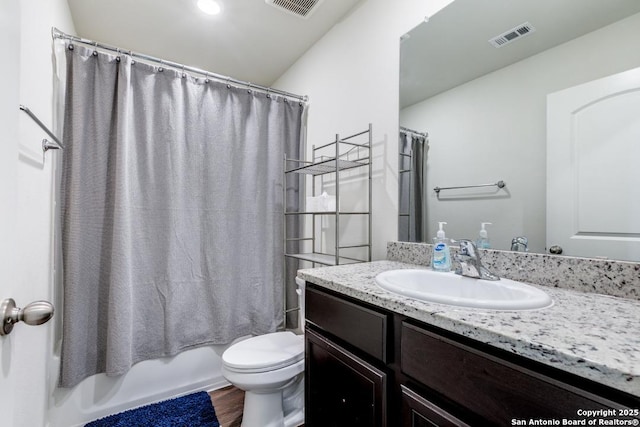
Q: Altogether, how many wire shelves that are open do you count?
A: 2